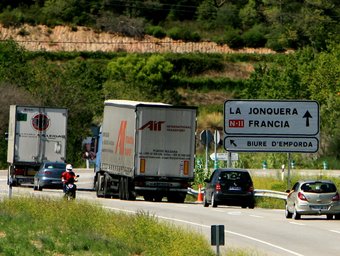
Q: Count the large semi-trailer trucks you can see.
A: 2